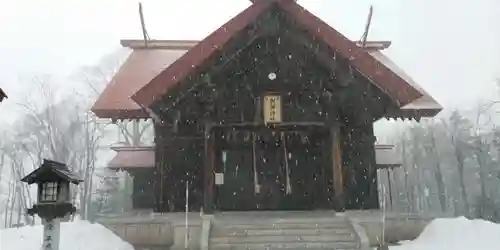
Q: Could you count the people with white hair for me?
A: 0